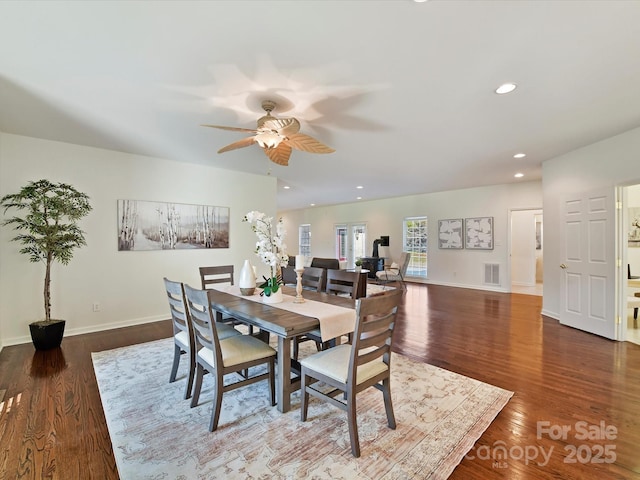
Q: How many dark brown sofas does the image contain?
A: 1